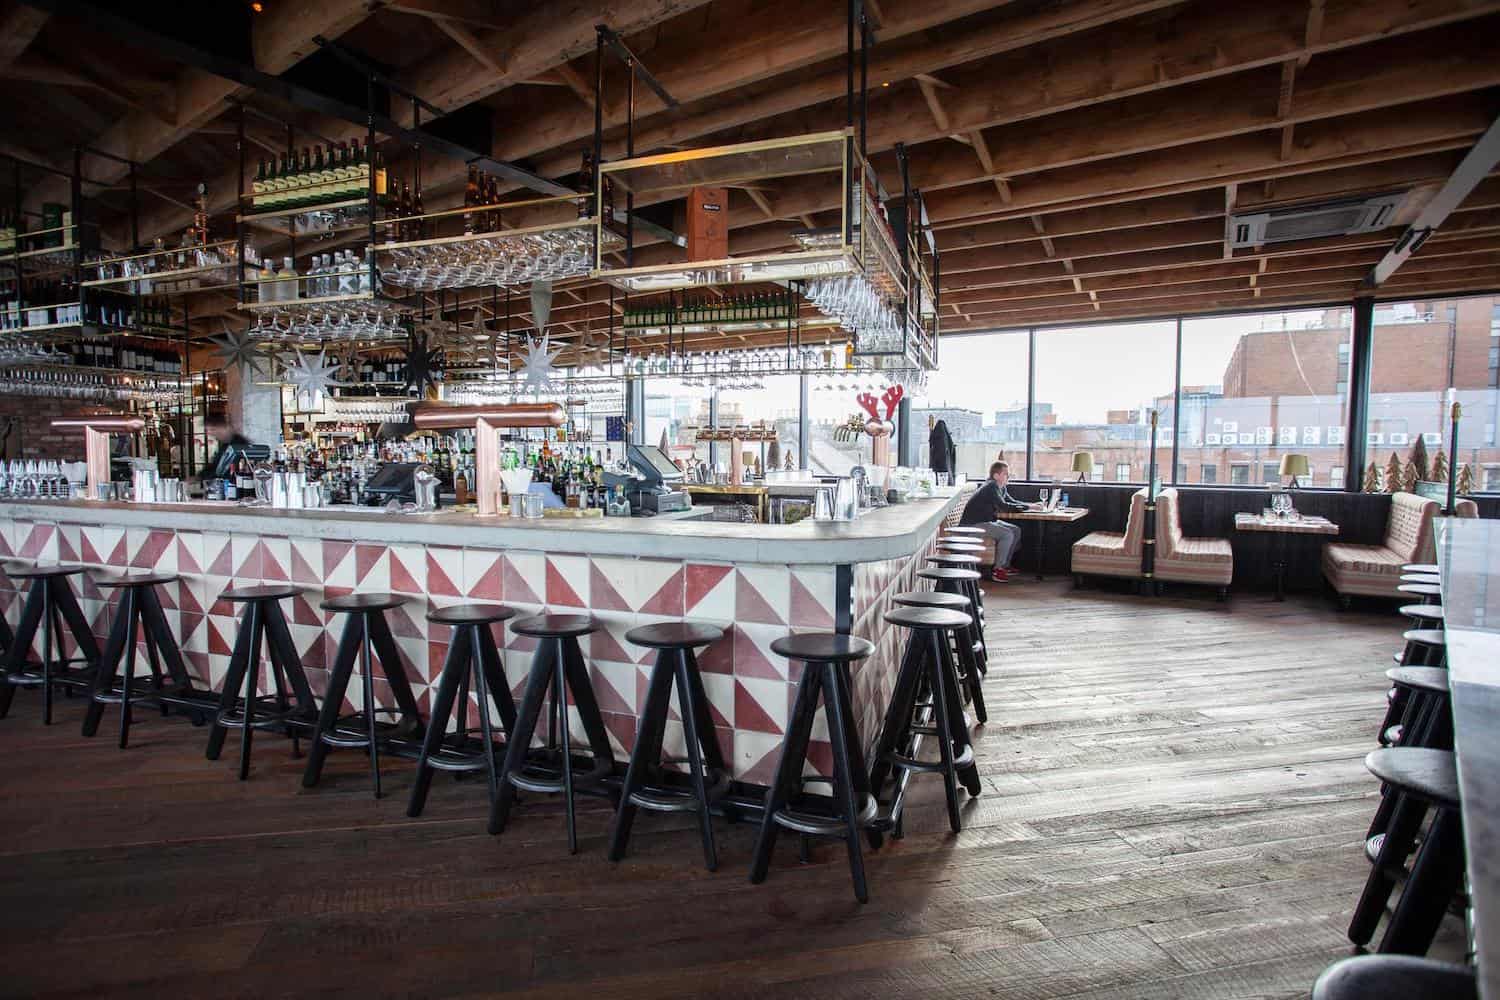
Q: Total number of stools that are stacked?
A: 0